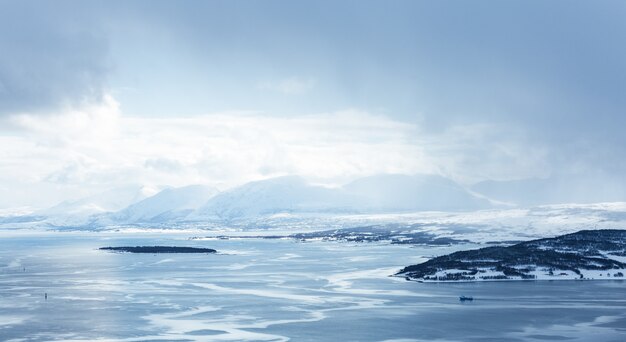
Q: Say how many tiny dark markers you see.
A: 2